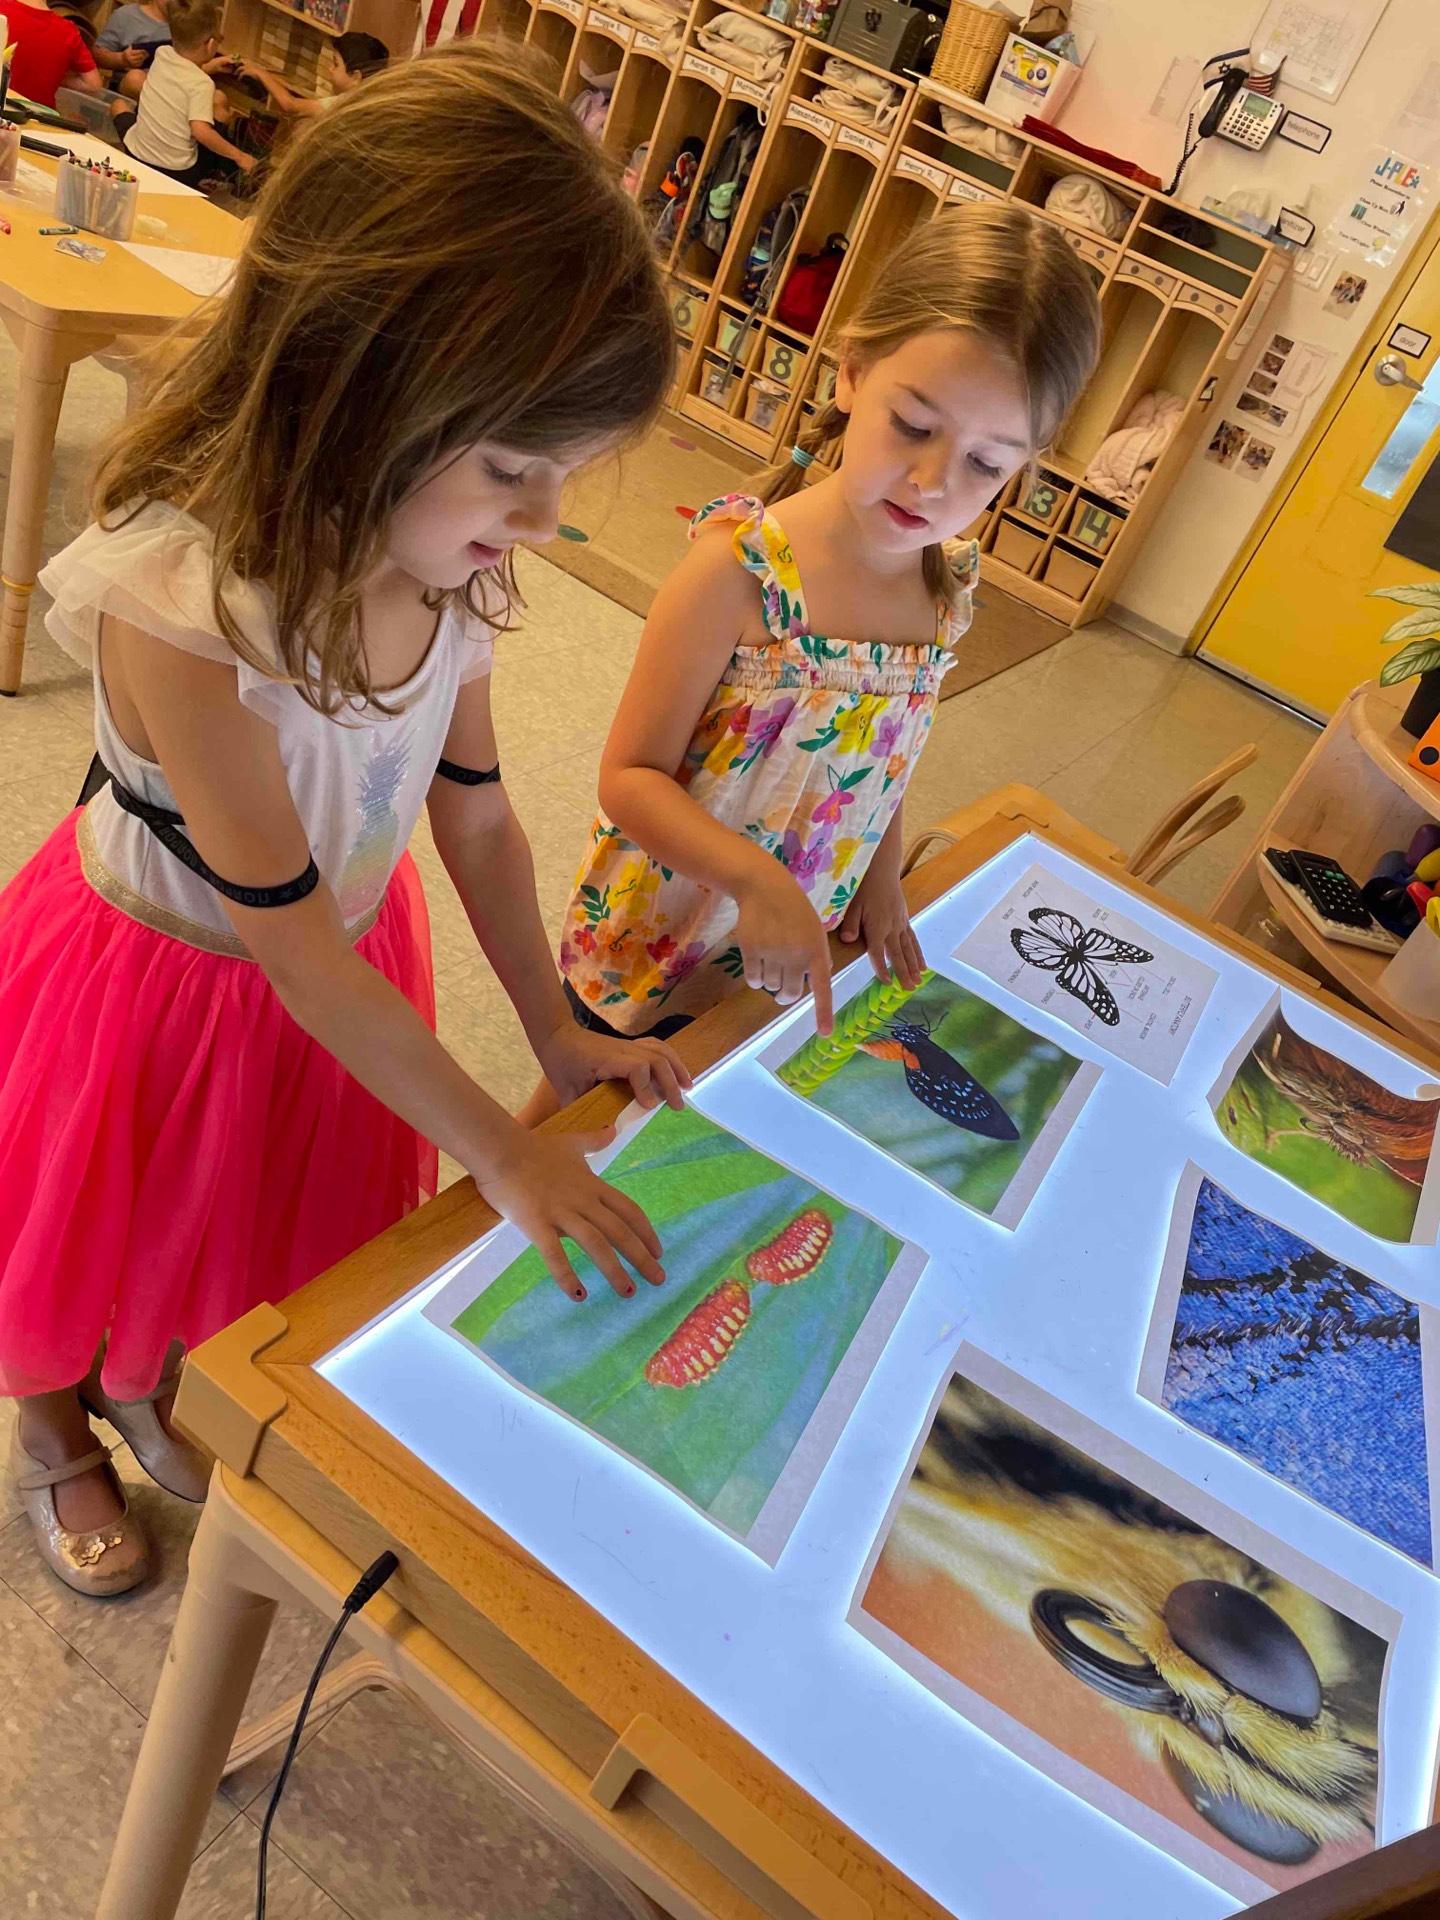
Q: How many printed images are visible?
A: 6